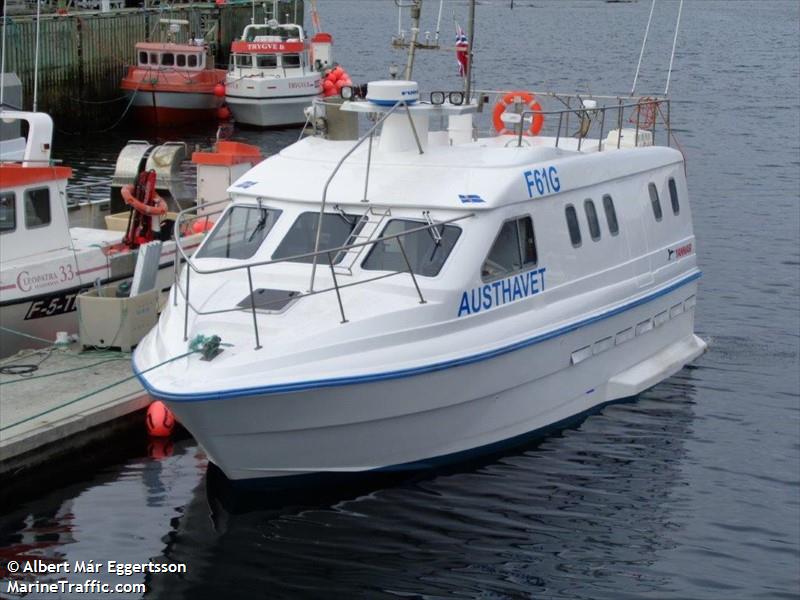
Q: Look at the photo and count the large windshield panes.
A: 3